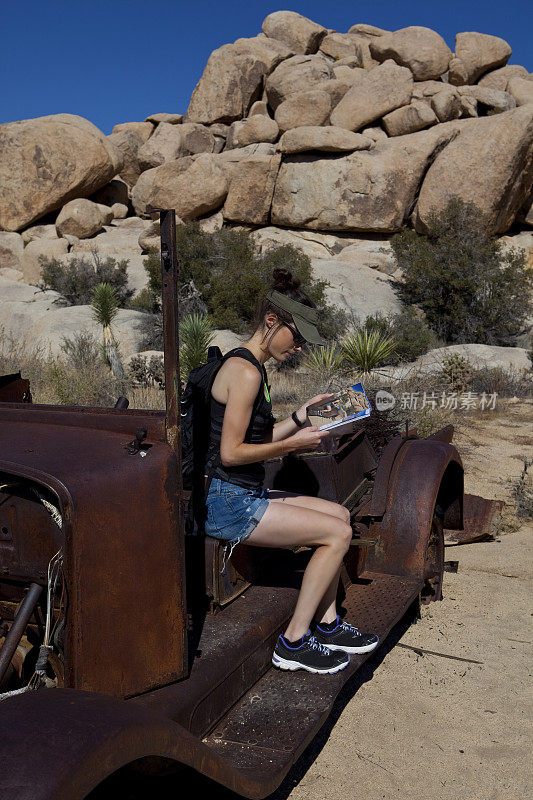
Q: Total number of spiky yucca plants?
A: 4